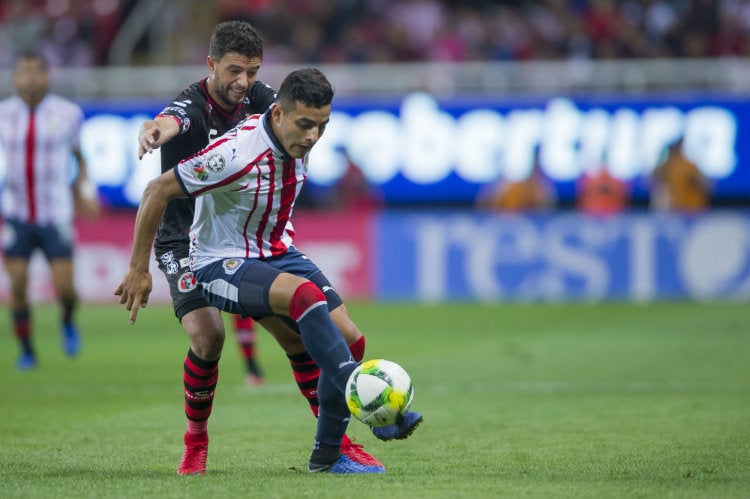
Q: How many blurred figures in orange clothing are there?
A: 3